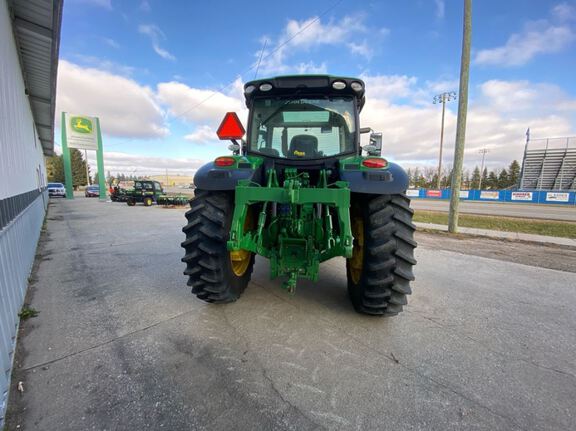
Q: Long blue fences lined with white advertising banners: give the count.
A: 1